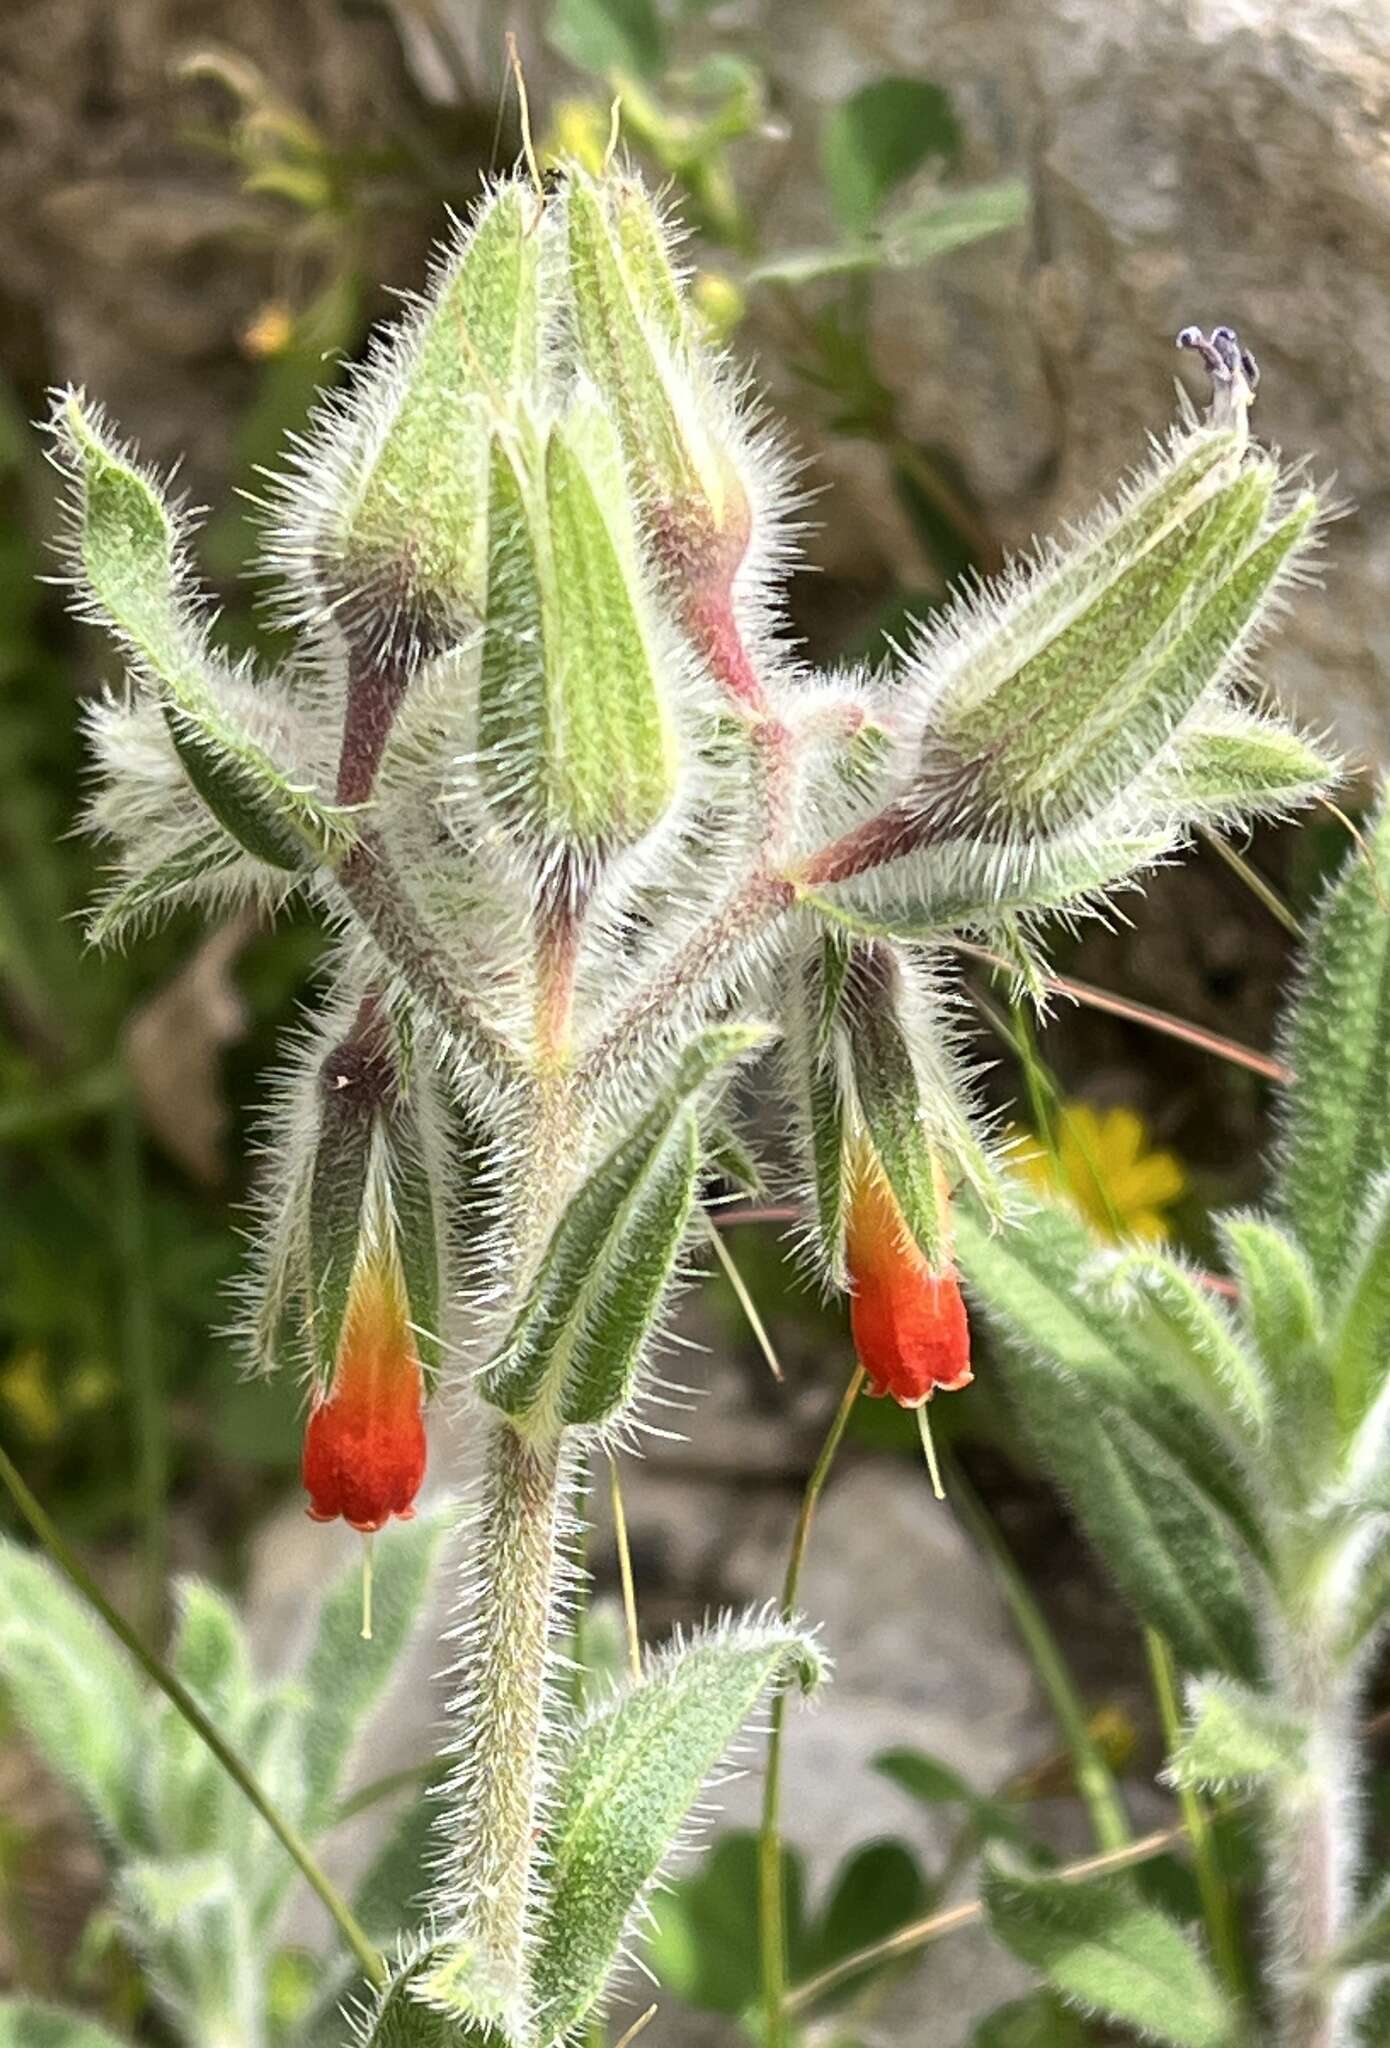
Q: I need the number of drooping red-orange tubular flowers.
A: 2